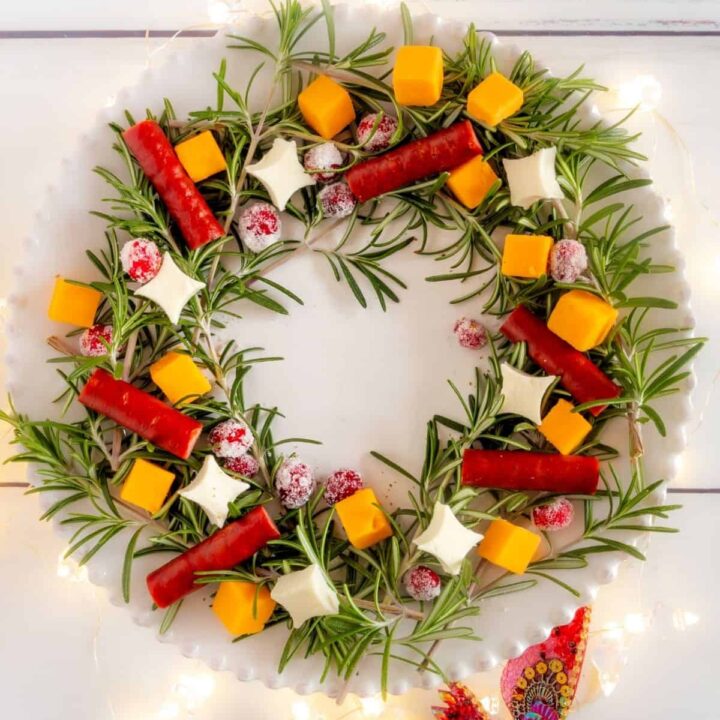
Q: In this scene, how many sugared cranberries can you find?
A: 14